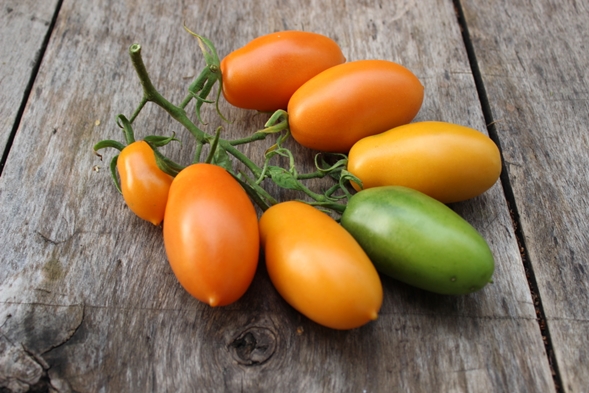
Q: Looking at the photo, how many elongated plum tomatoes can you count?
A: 7